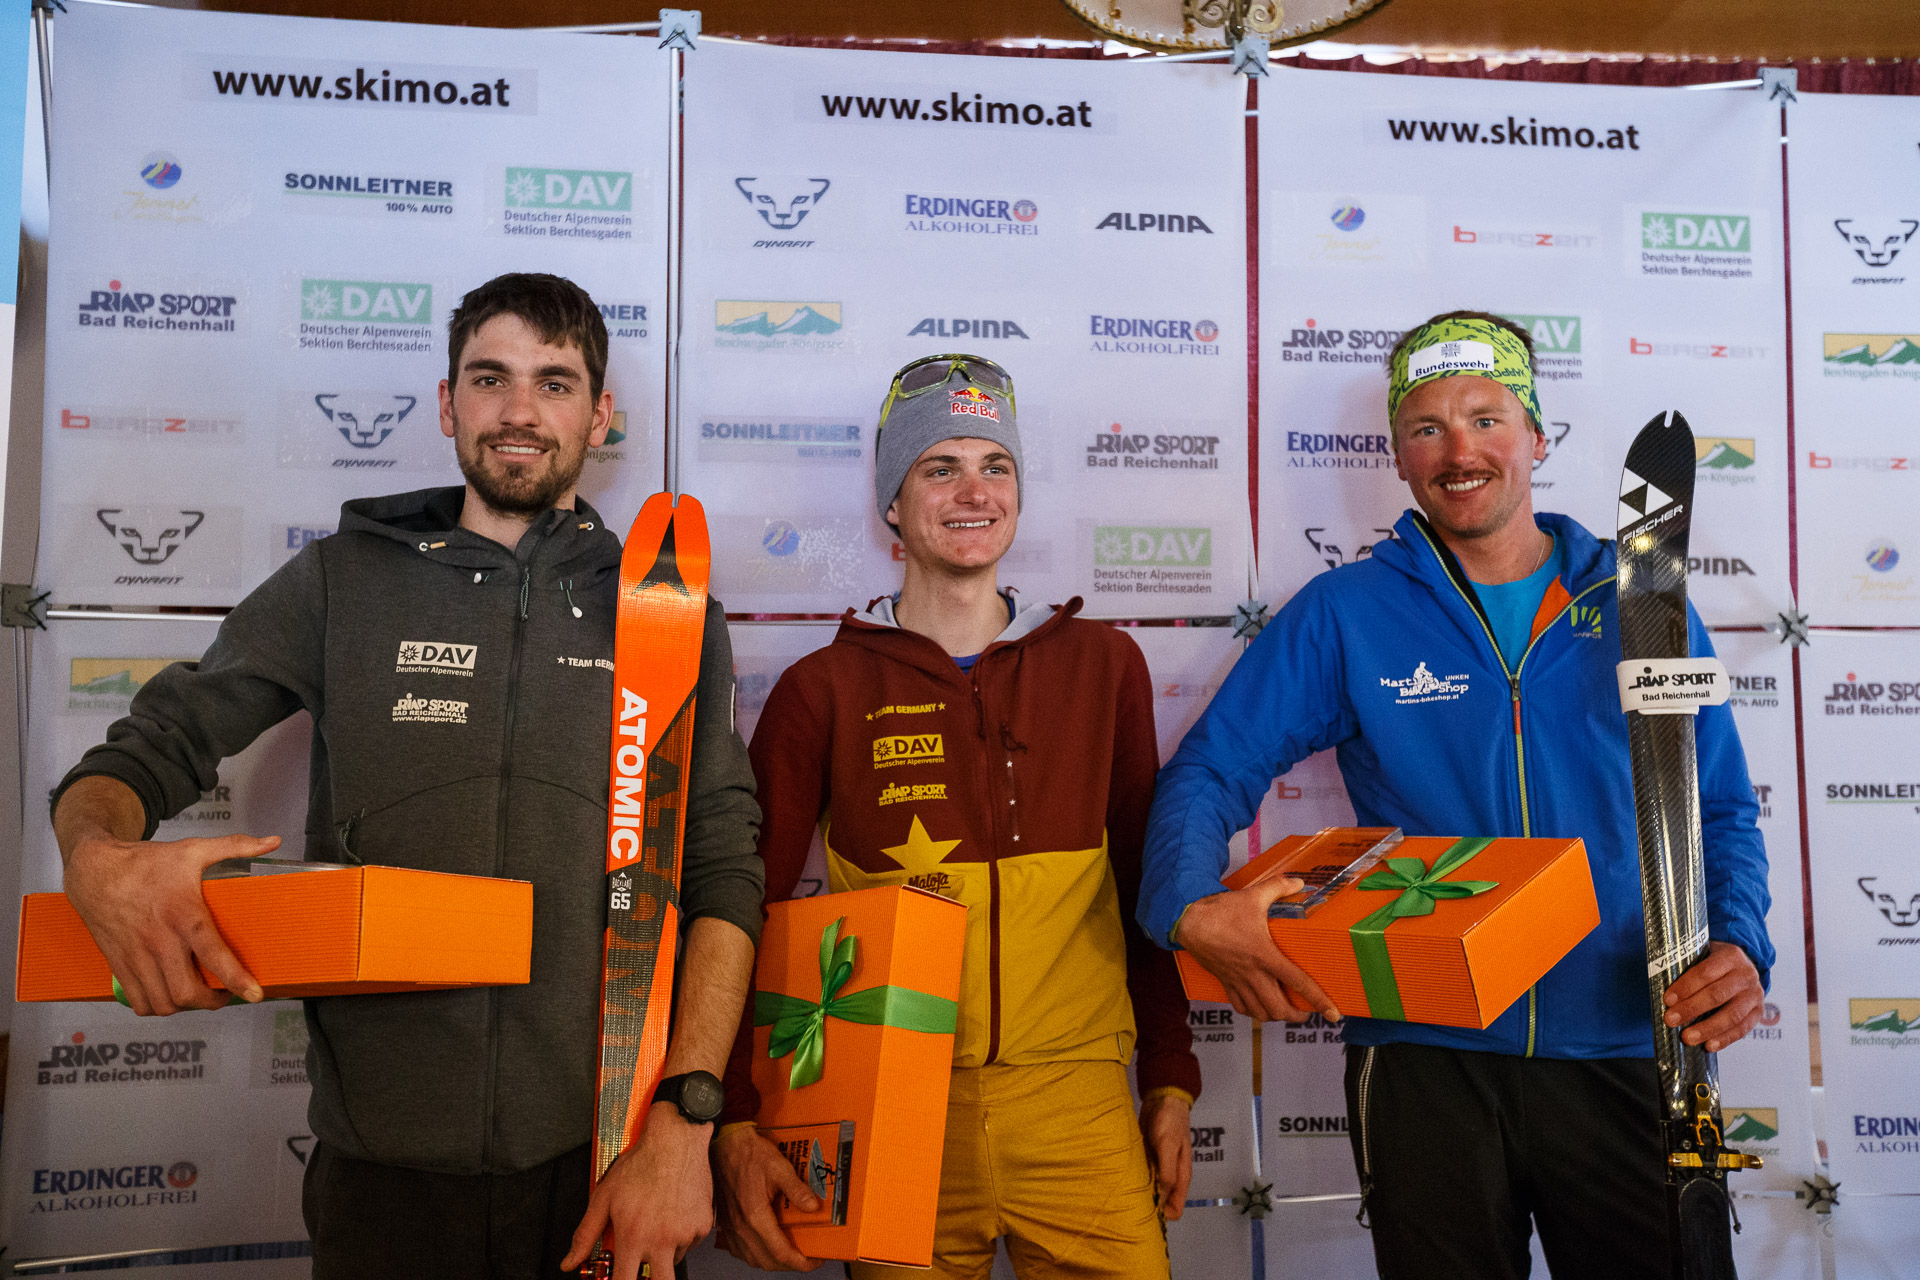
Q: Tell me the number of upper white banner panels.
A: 4